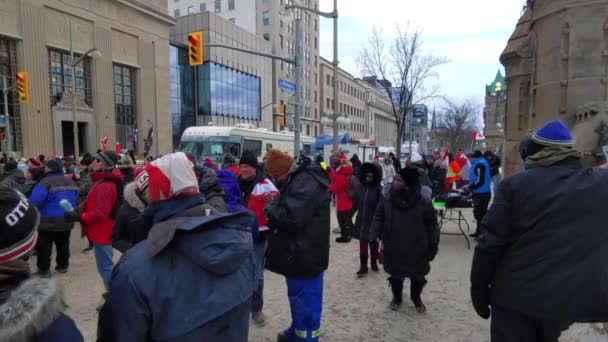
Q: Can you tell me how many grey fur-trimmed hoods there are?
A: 2